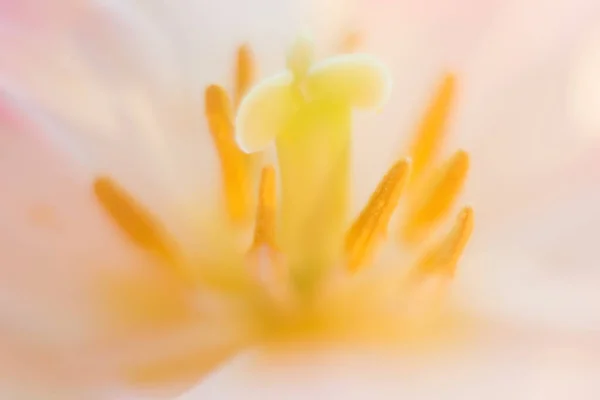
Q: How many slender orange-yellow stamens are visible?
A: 8